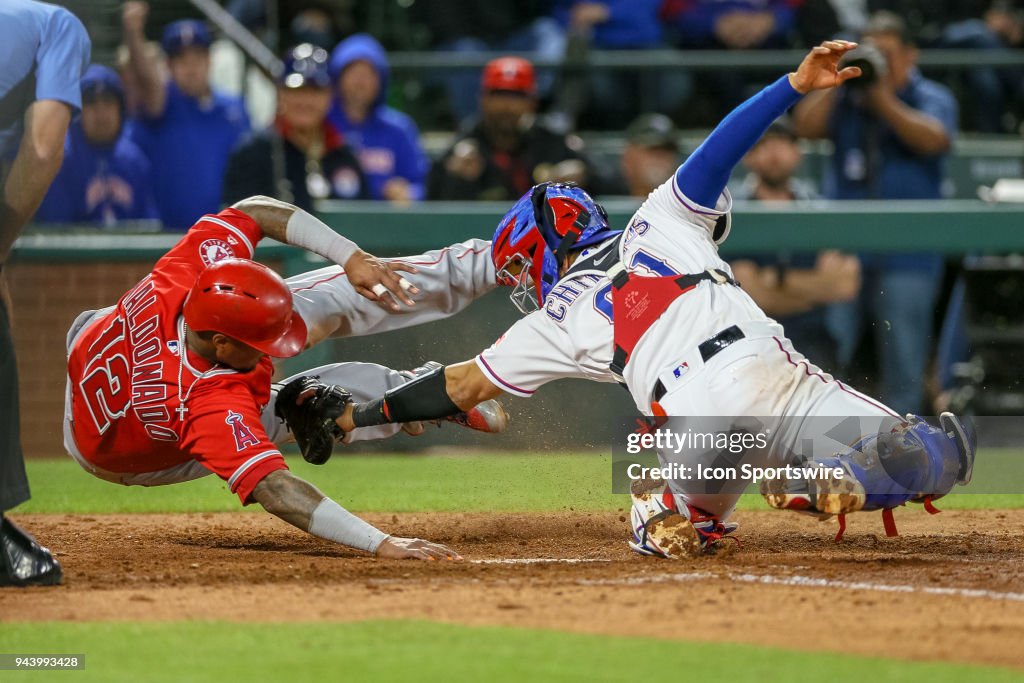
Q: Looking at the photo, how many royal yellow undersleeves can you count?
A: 0